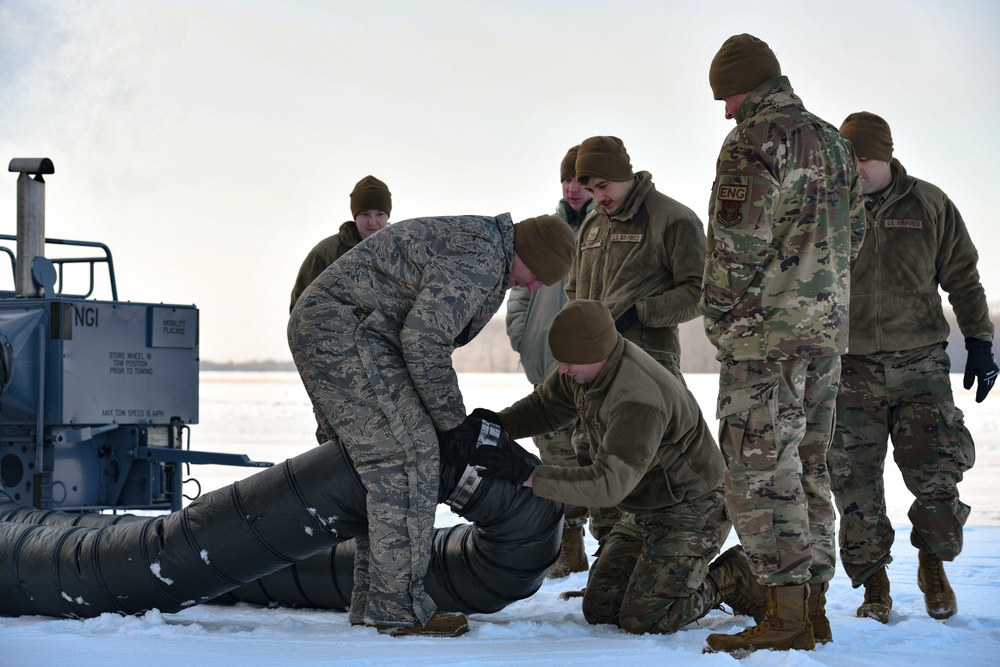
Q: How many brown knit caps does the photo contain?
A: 7